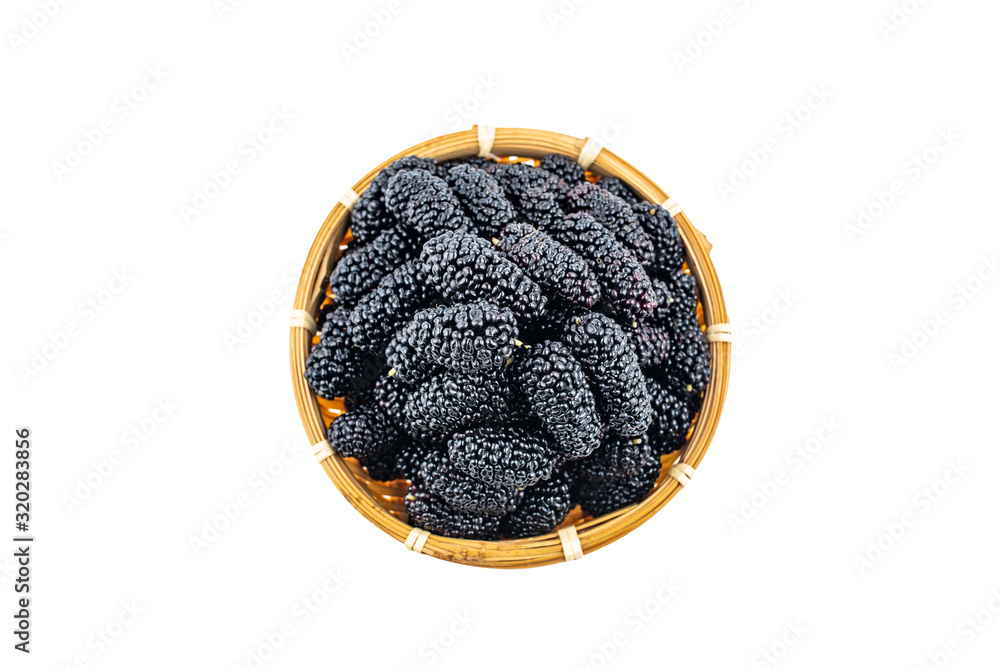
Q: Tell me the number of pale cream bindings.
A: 10